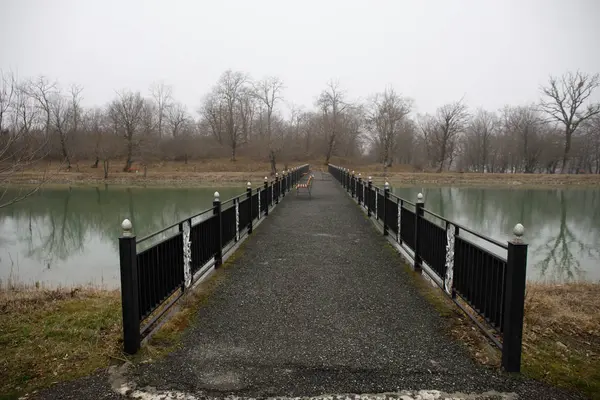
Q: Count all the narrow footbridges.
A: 1